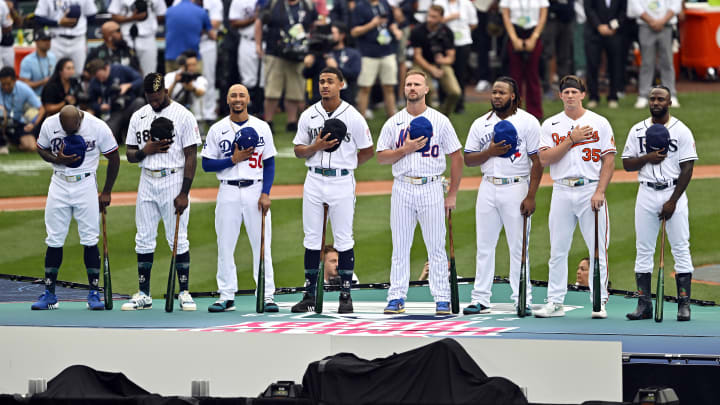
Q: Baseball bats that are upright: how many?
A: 8